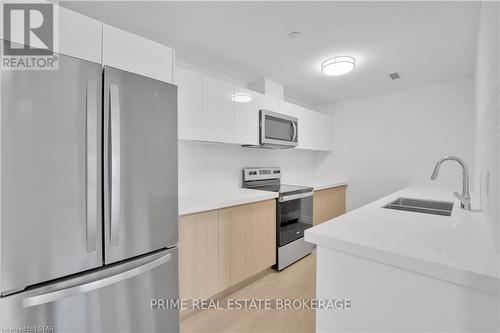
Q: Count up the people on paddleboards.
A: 0